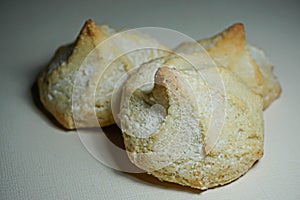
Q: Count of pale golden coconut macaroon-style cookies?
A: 3